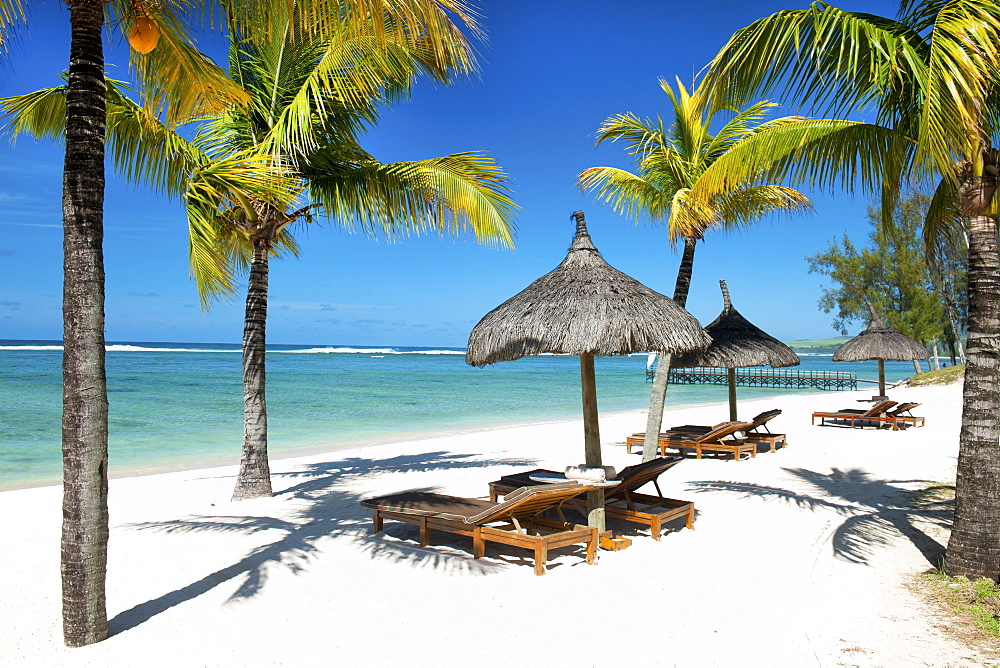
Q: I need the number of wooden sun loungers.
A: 6